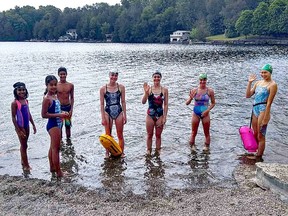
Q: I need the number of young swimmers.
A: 7